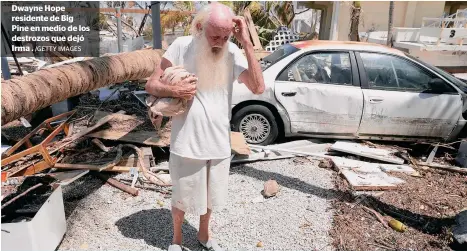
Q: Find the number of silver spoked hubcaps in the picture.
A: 1